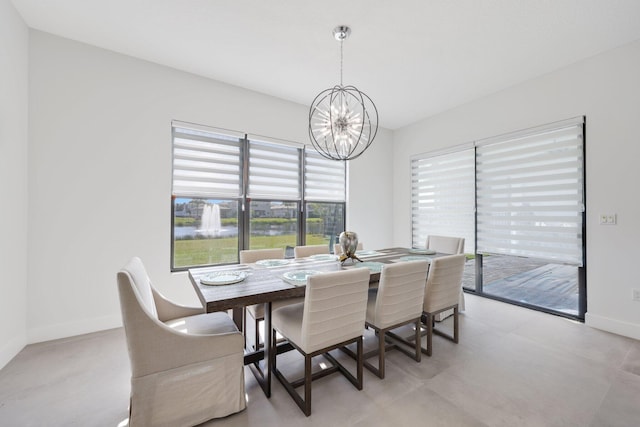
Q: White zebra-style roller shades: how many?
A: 5